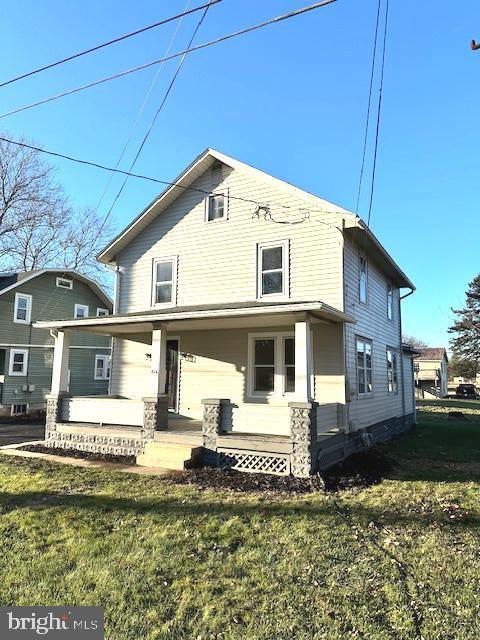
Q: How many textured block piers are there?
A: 4